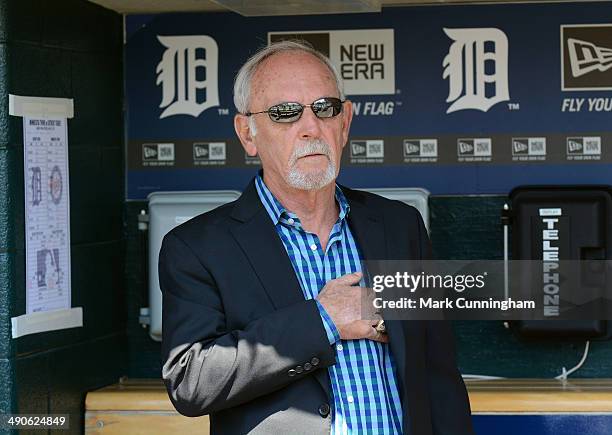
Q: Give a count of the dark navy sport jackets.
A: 1